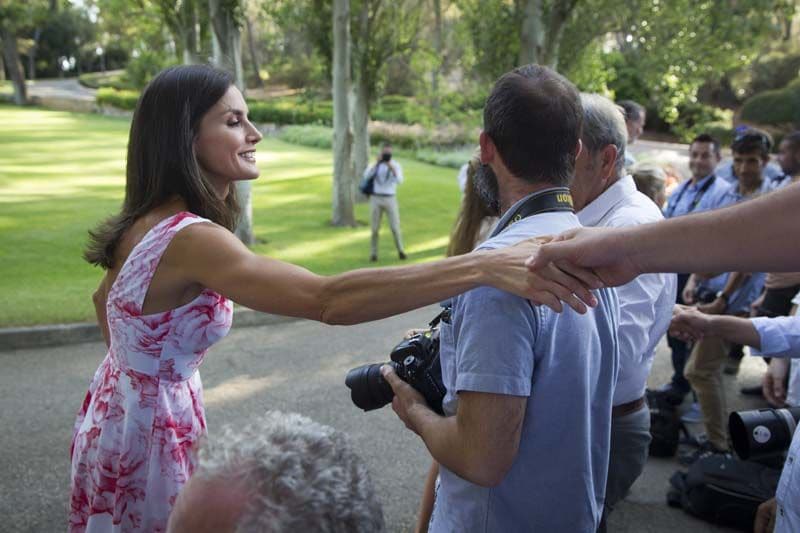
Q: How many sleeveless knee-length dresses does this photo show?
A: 1